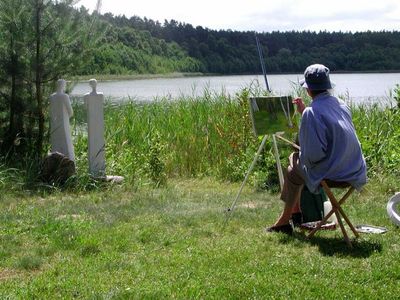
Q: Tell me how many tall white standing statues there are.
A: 2